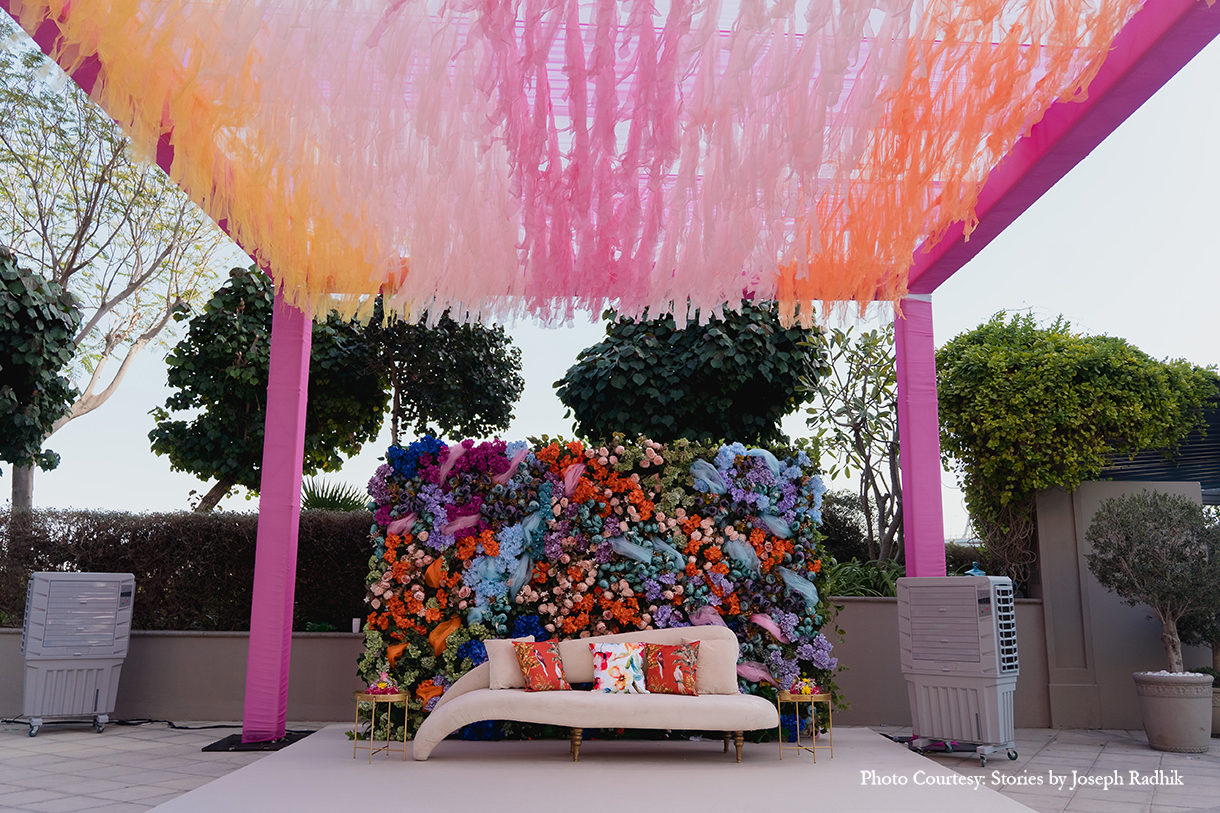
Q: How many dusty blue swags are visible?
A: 11